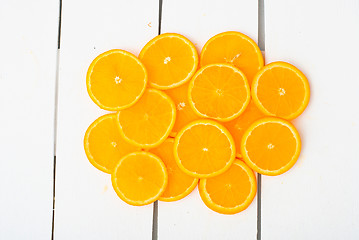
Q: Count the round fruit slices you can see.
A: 14